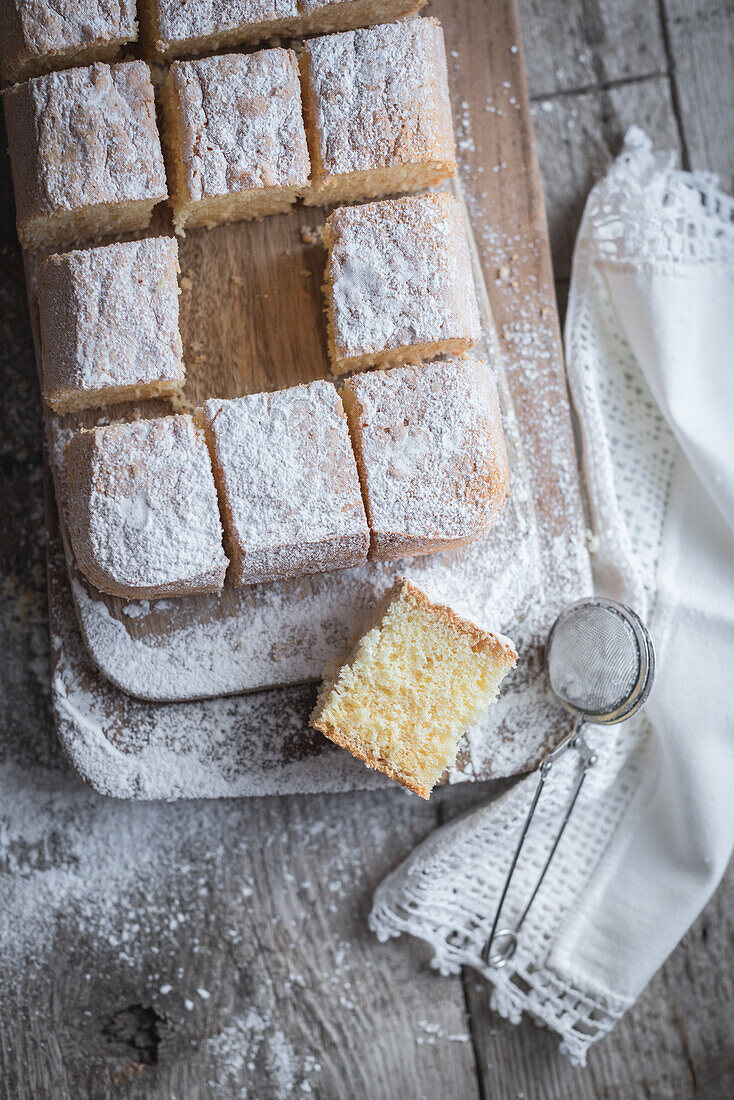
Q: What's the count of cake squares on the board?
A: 12